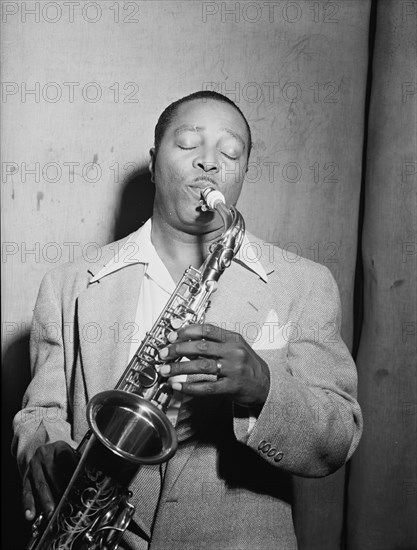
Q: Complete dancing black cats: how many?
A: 0